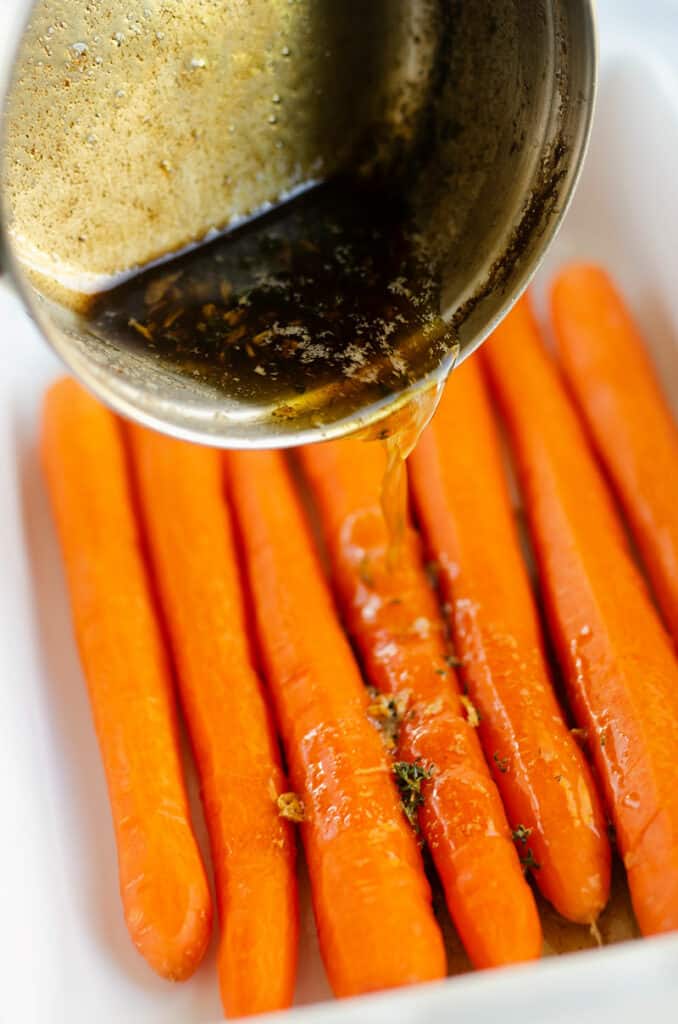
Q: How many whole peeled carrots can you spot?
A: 7